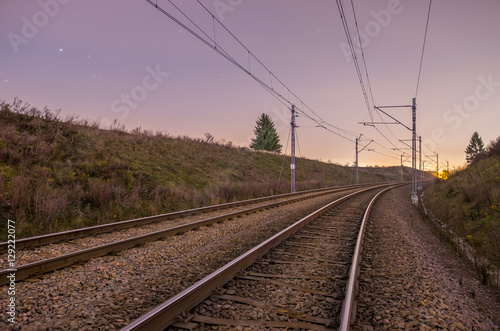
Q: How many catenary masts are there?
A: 8